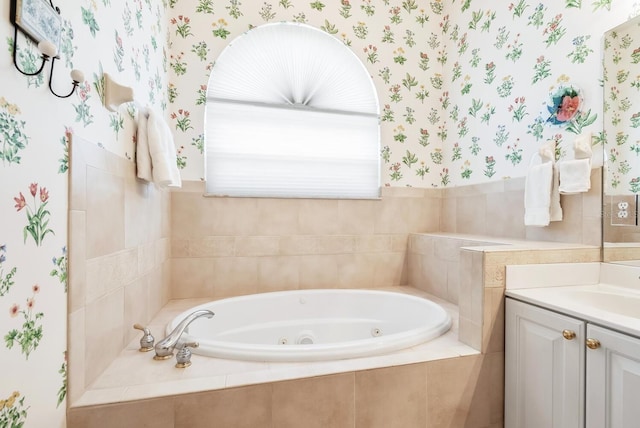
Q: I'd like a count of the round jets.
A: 2